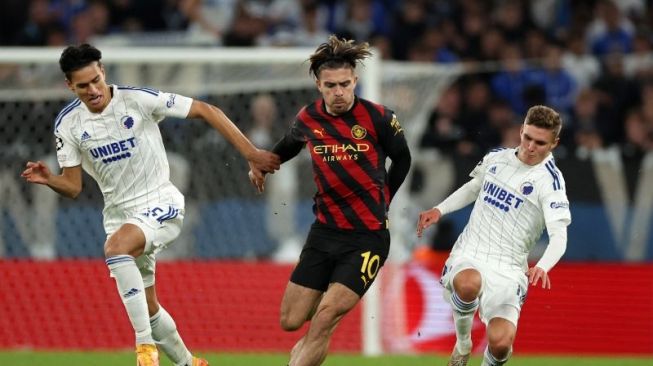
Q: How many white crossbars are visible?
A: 1